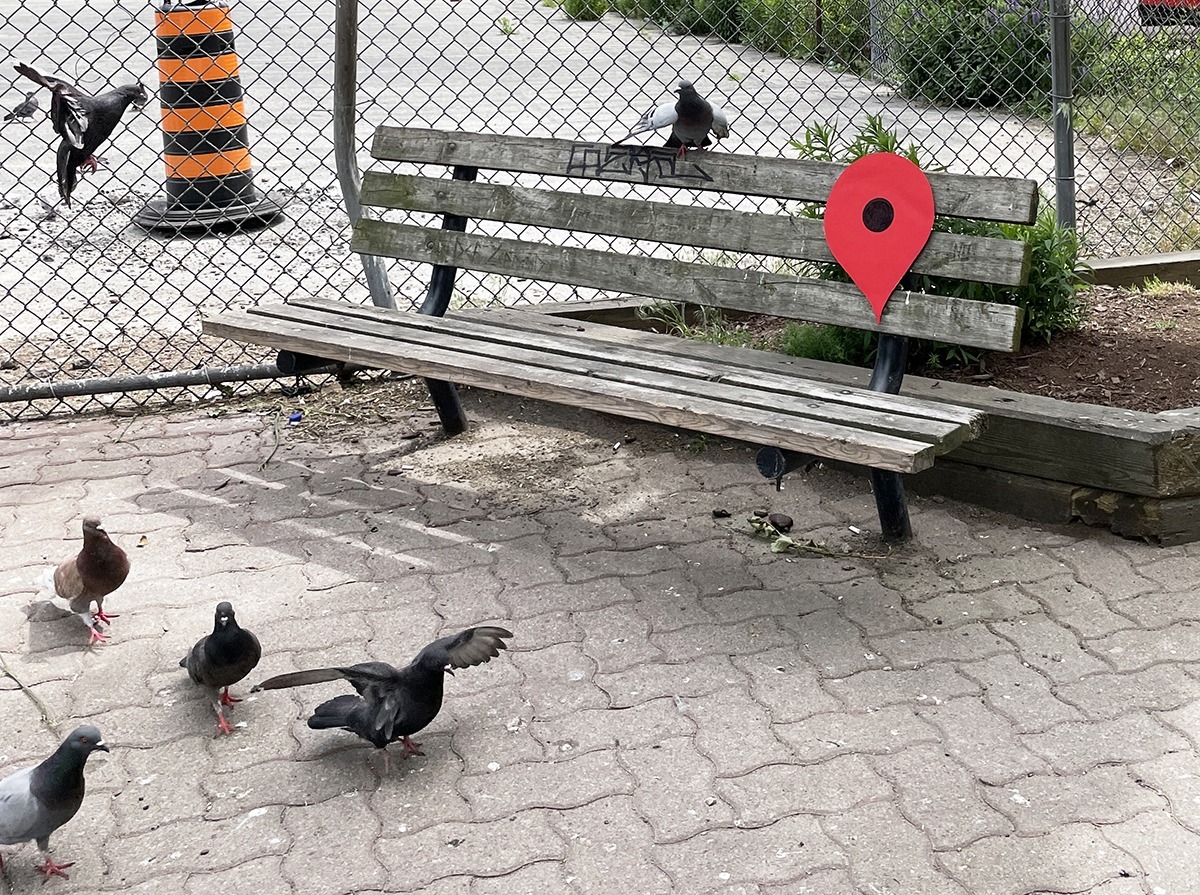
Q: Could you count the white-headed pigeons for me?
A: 0